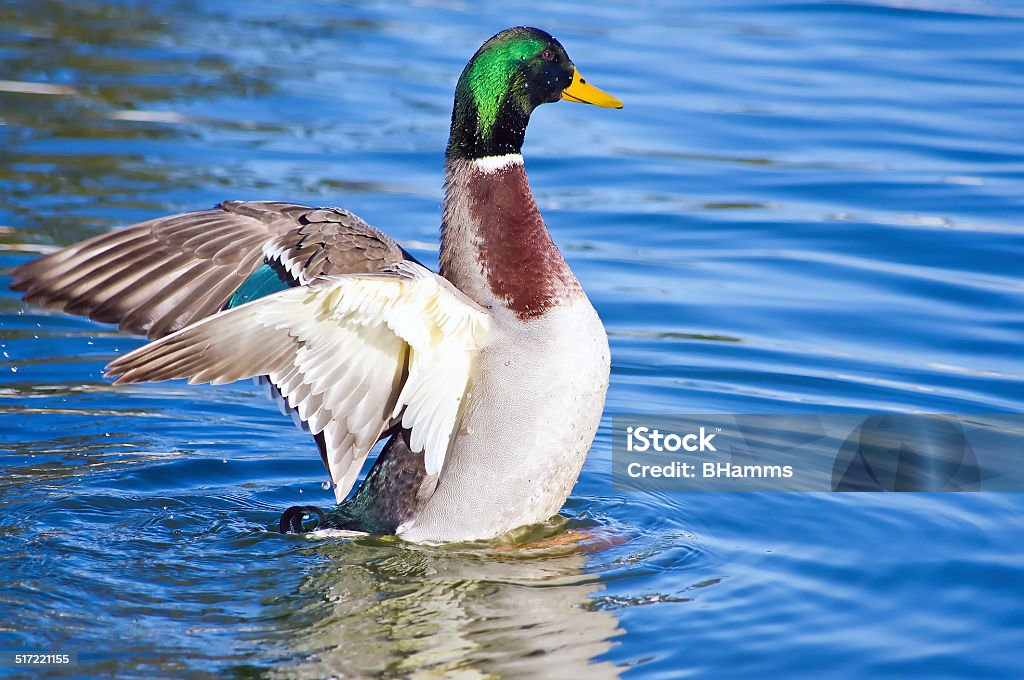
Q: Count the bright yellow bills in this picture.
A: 1